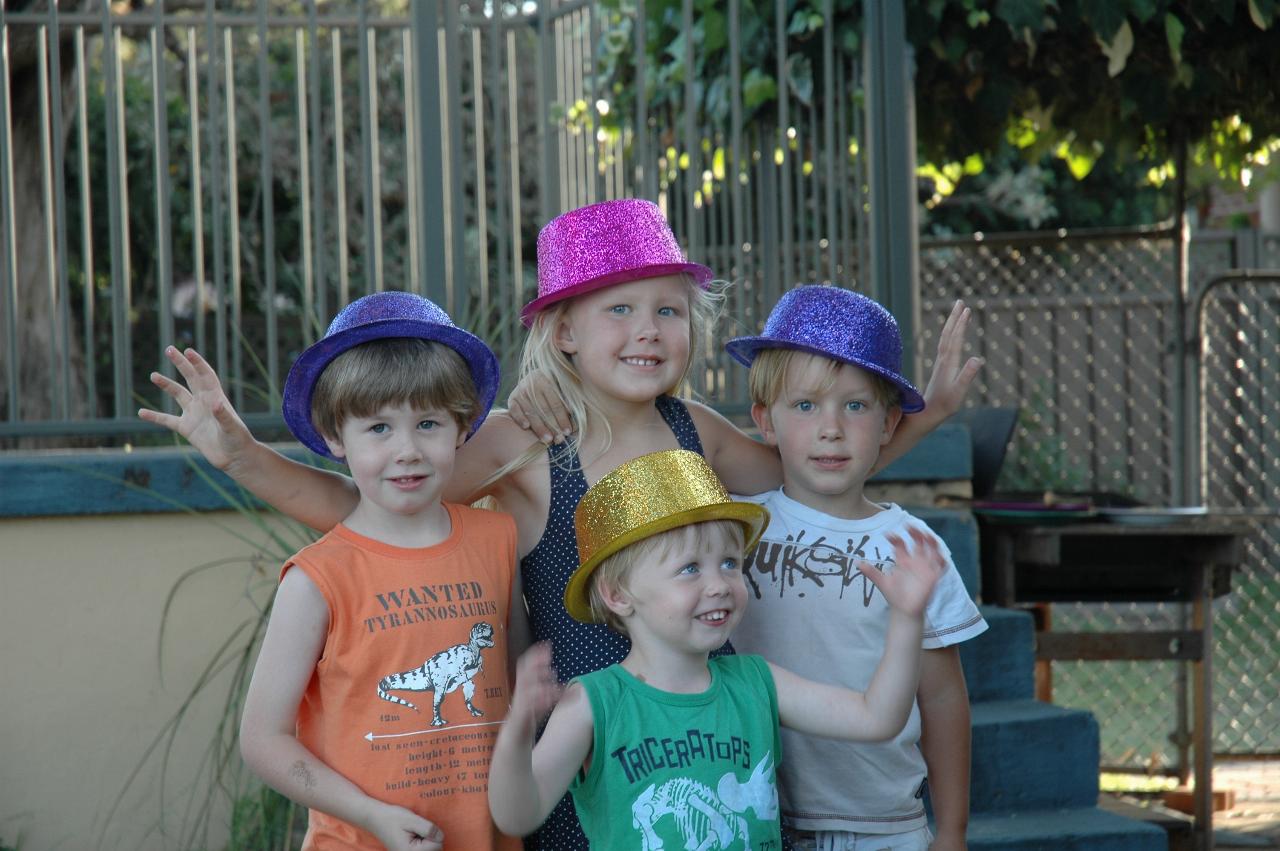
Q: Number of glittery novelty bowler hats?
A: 4